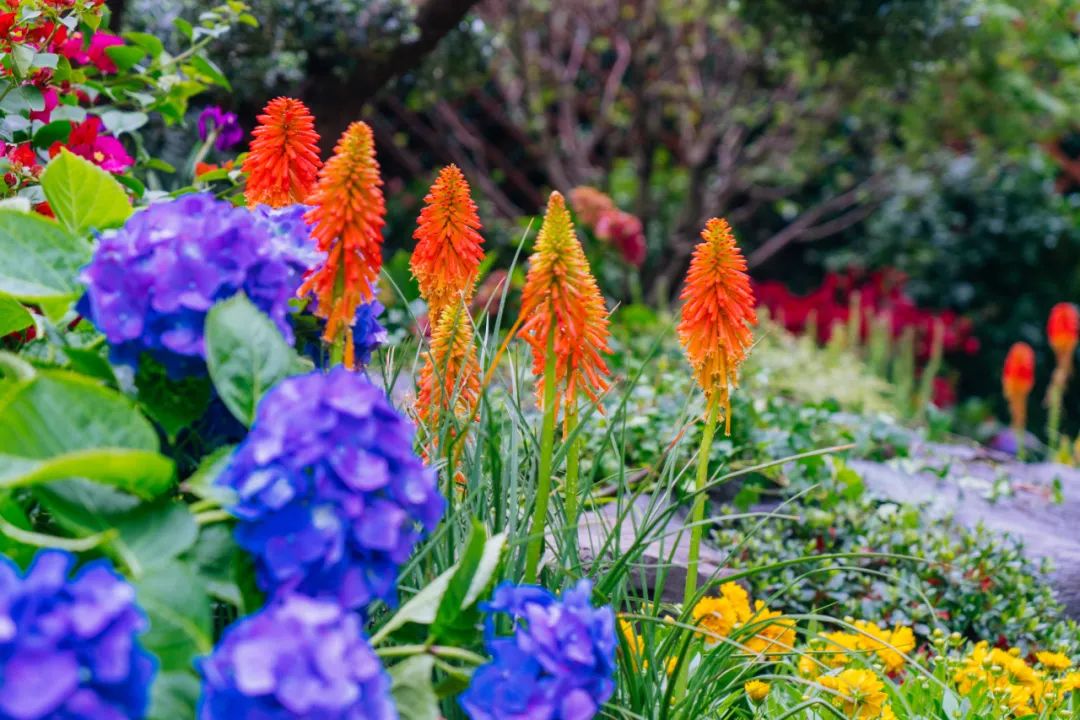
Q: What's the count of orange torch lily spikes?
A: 9